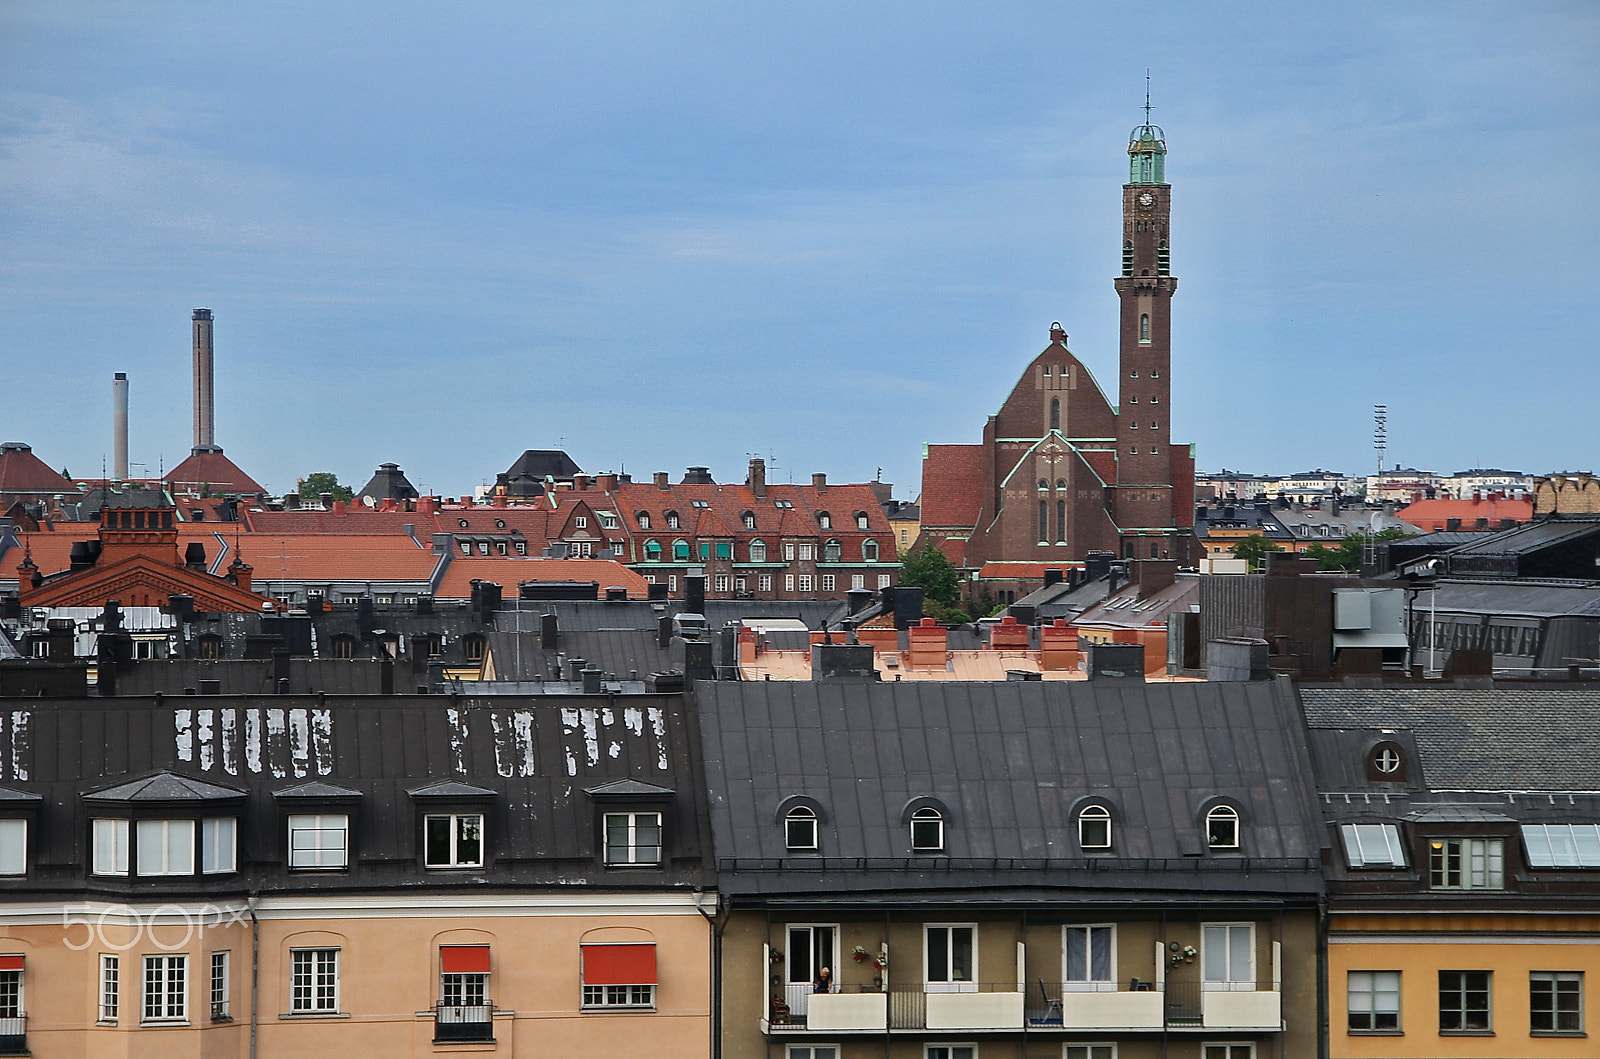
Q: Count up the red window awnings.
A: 3